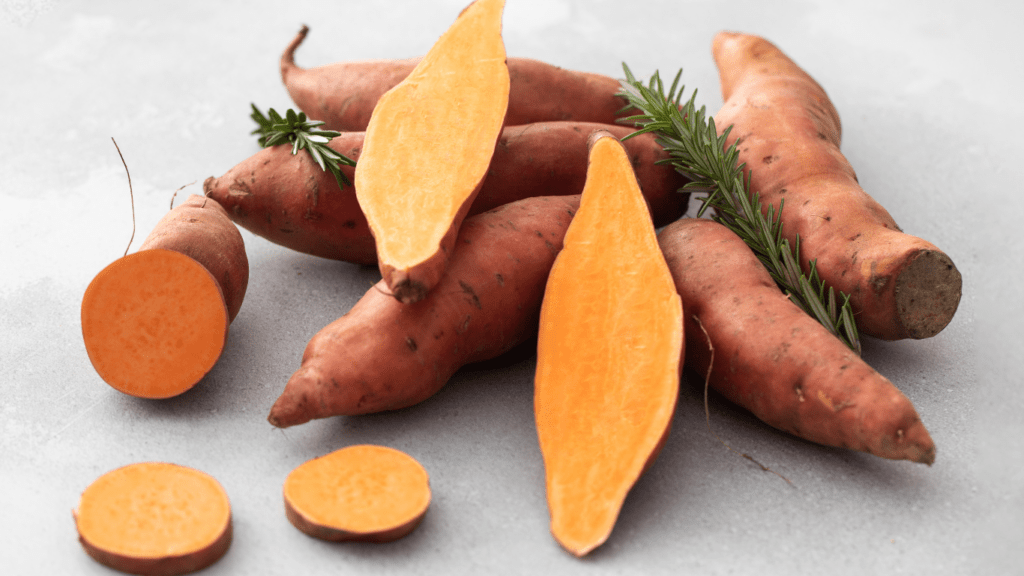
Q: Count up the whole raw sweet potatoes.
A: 5